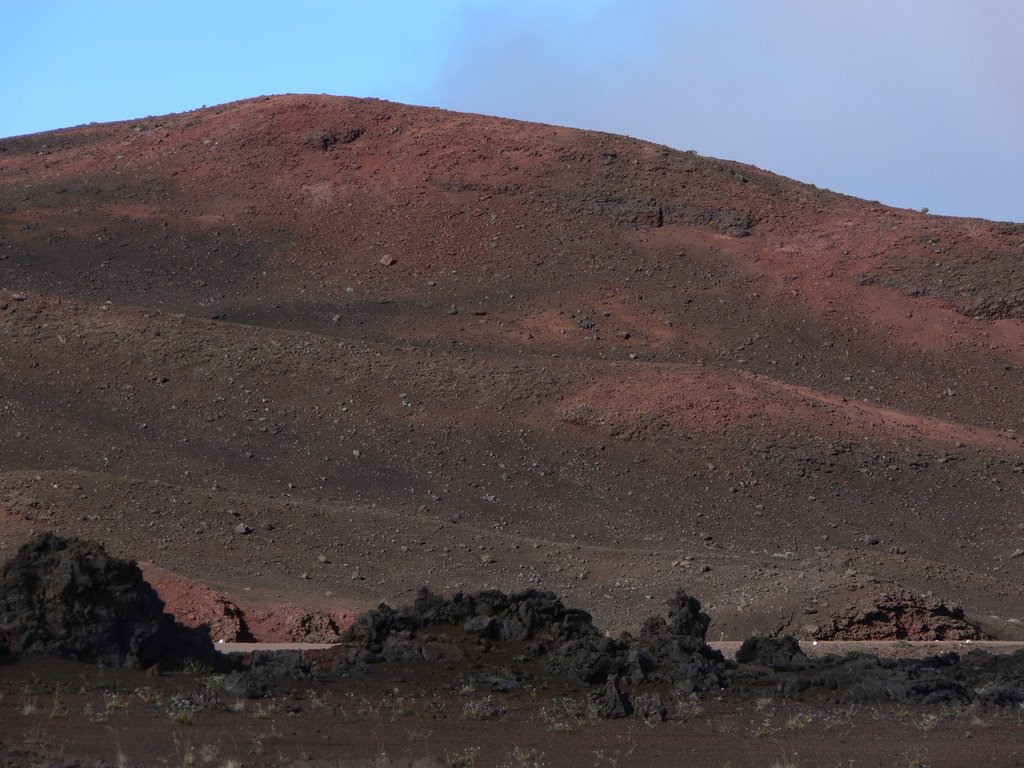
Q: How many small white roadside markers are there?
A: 3